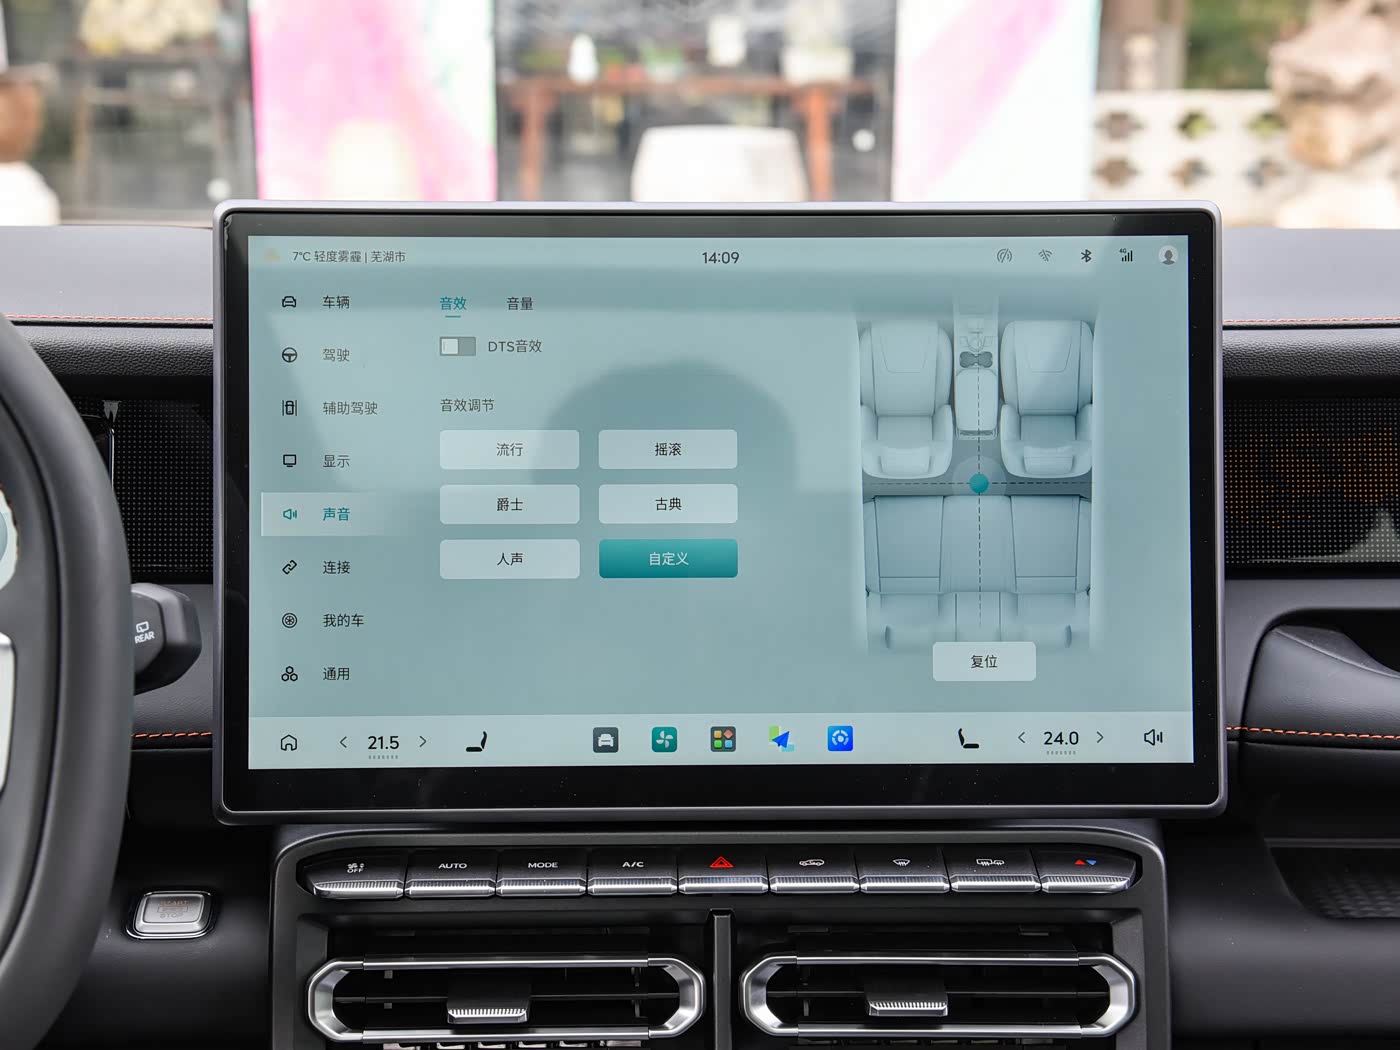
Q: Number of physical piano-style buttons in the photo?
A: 9